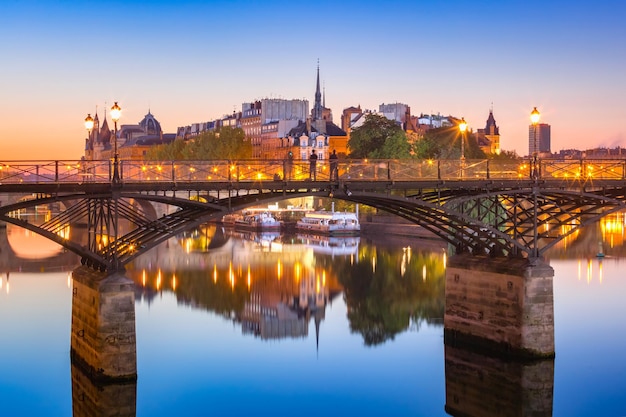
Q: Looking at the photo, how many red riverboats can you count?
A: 0